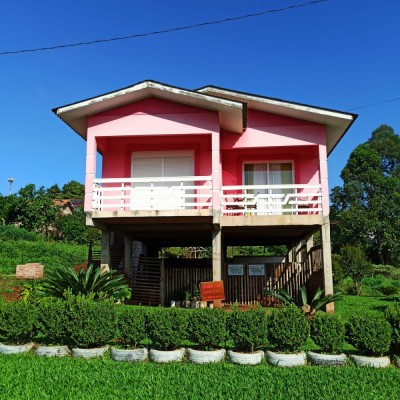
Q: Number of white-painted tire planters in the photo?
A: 10